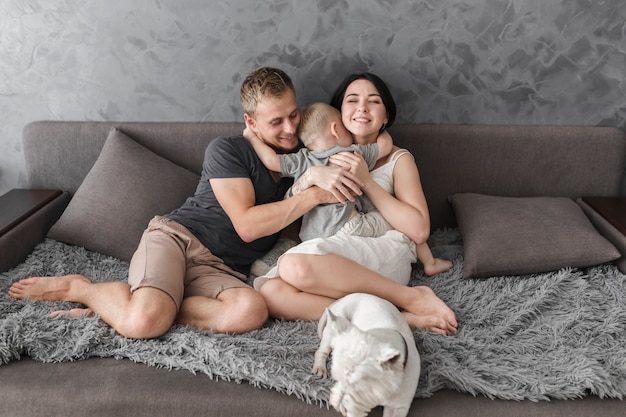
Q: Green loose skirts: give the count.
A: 0